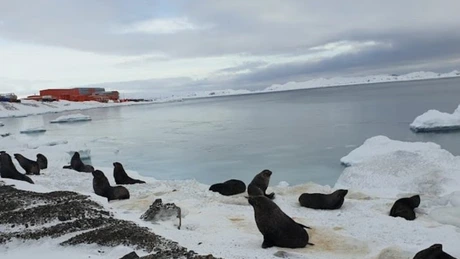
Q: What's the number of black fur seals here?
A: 12